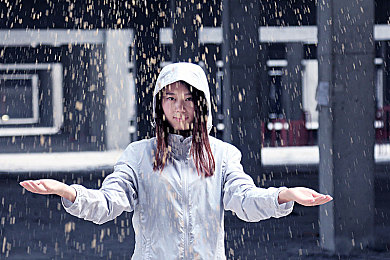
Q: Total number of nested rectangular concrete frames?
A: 3